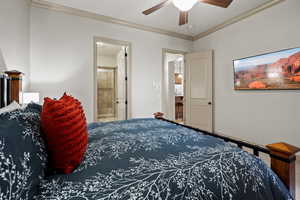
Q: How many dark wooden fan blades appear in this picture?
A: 3